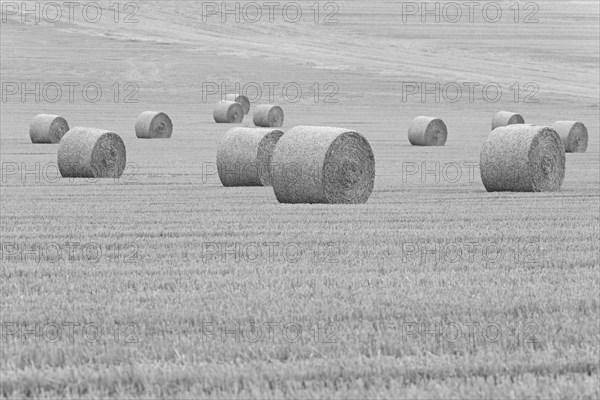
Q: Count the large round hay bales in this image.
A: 12